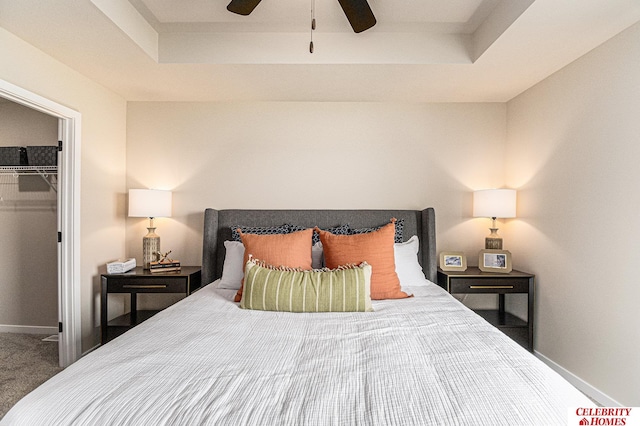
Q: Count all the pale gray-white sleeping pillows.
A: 2